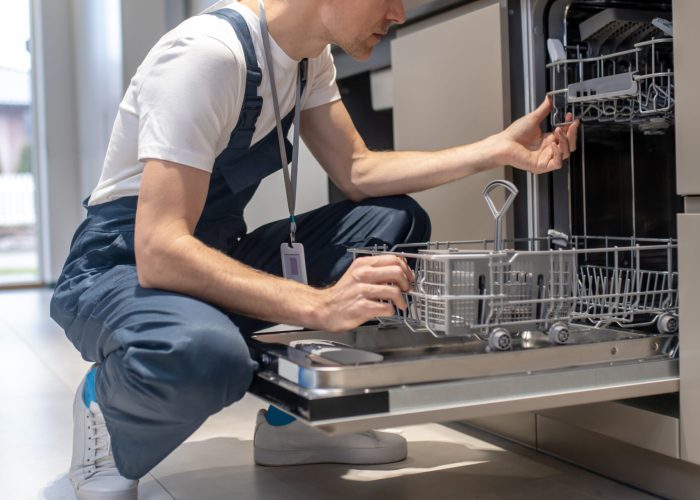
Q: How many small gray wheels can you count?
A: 3